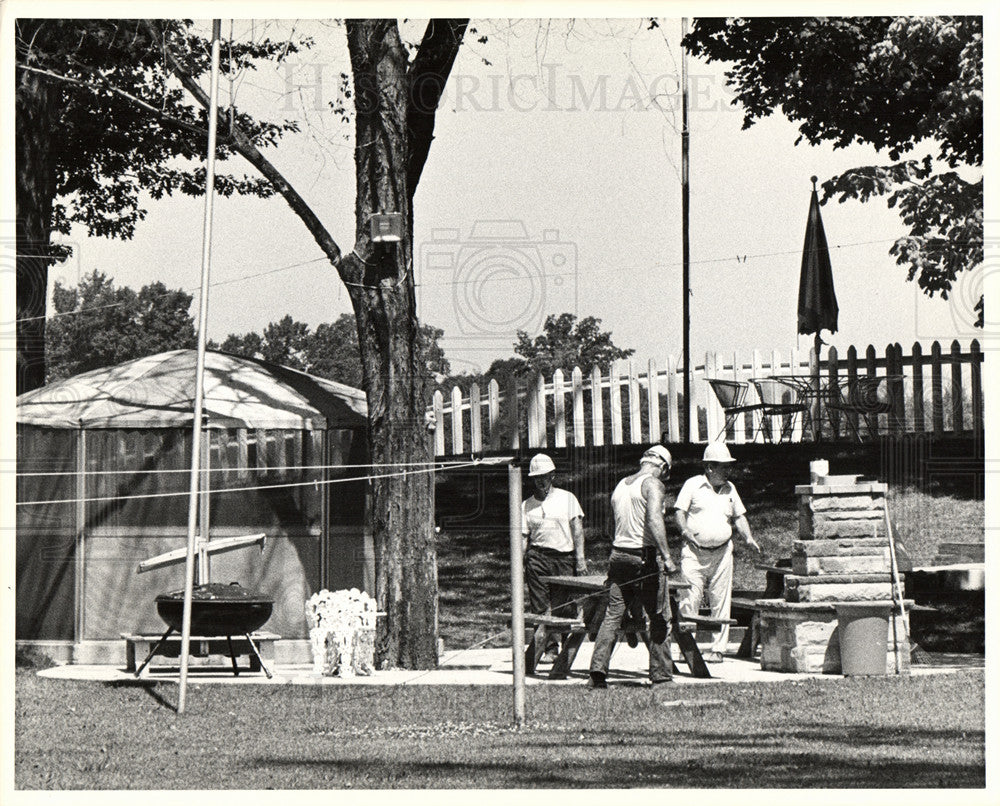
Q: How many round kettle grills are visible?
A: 1